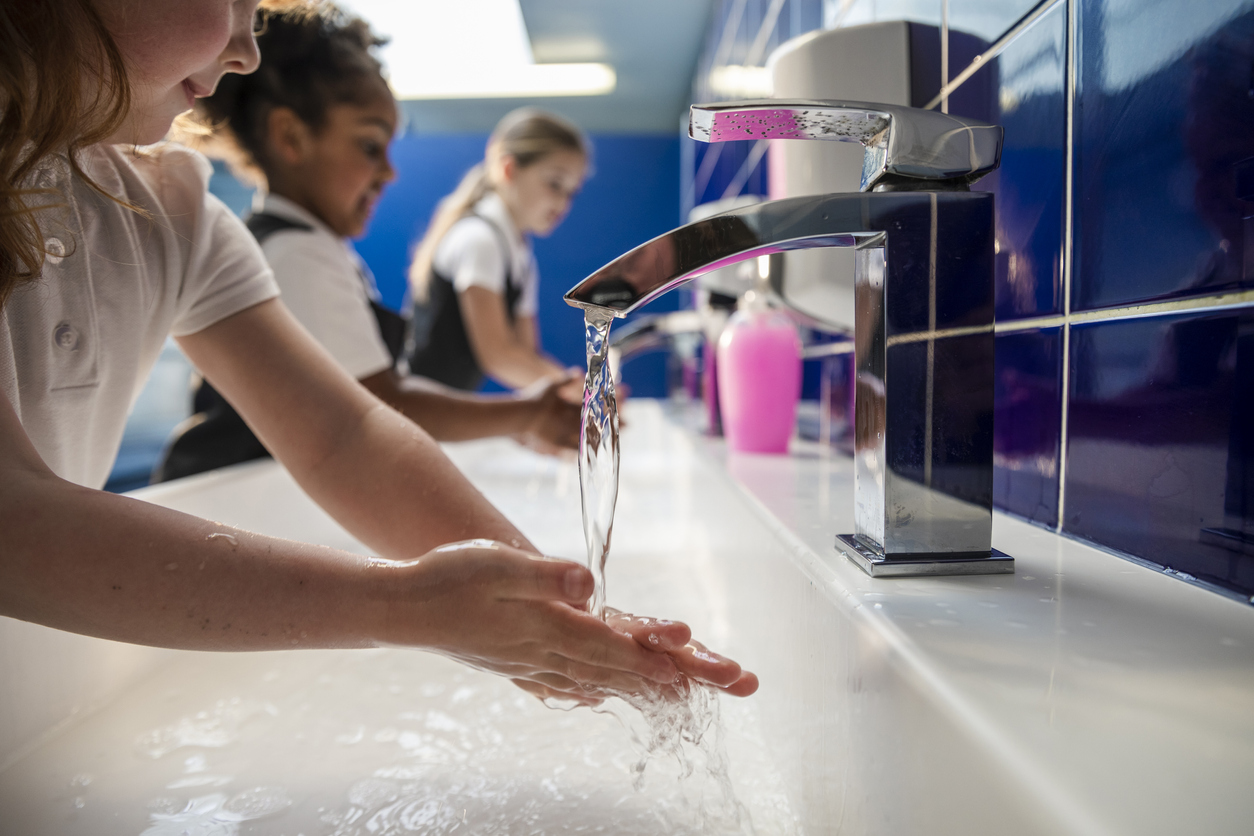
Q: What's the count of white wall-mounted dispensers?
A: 2